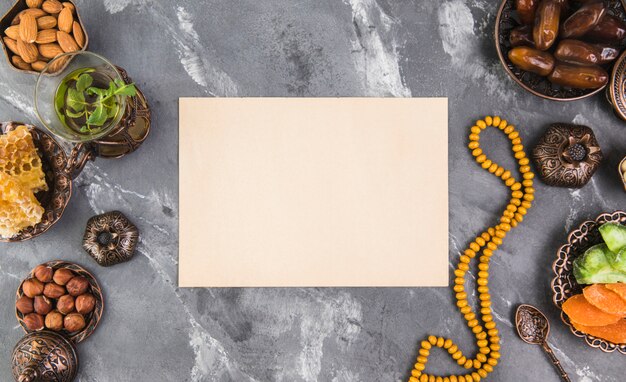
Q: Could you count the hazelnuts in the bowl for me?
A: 12